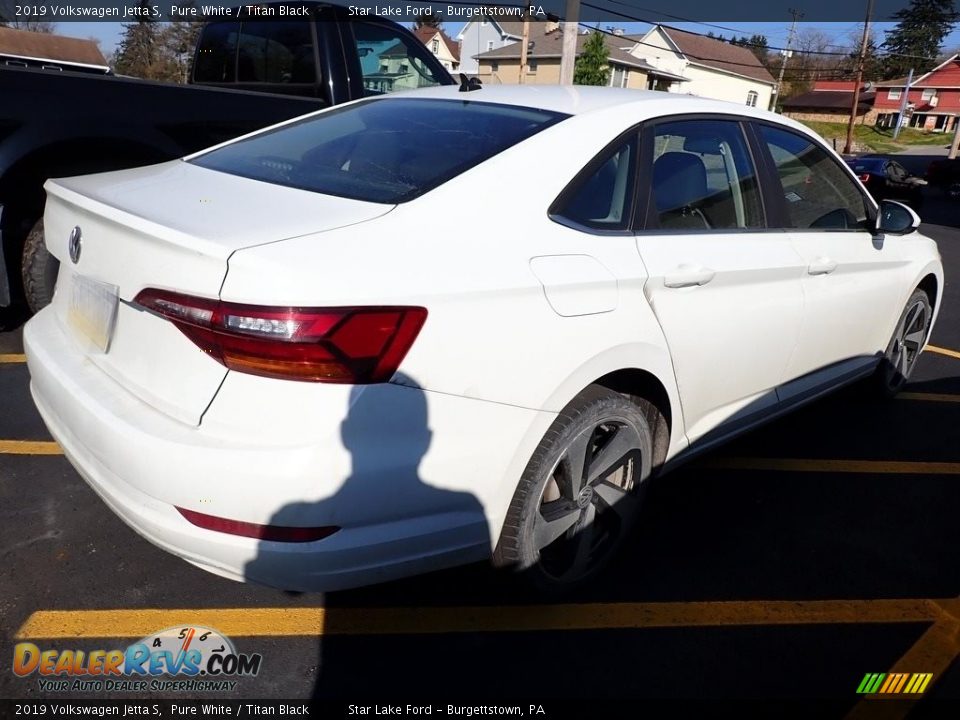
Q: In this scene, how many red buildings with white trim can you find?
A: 1